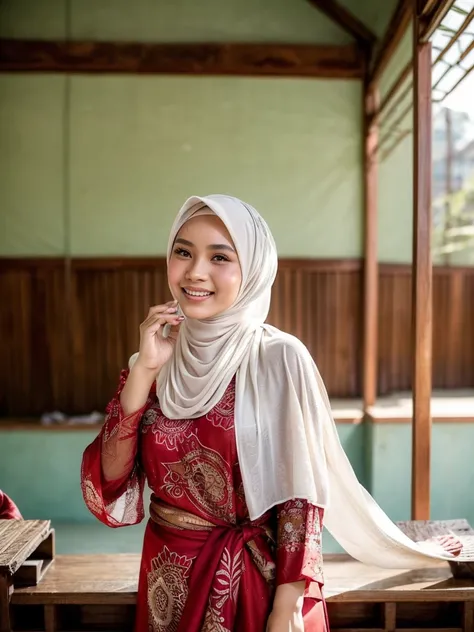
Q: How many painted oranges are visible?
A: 0